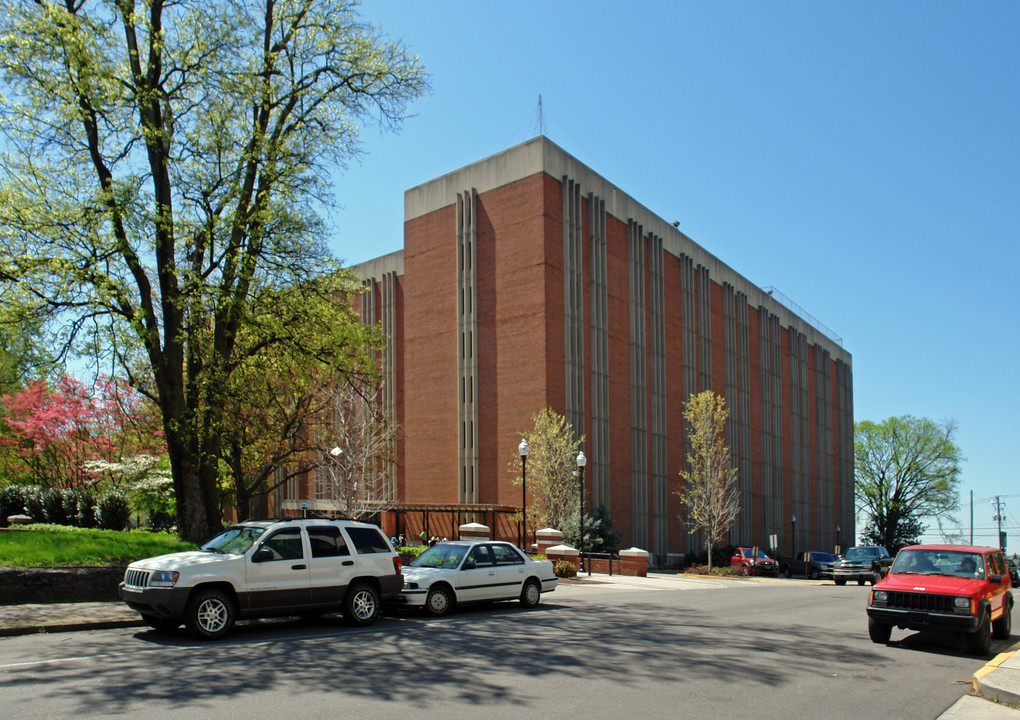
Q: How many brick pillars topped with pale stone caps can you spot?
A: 4